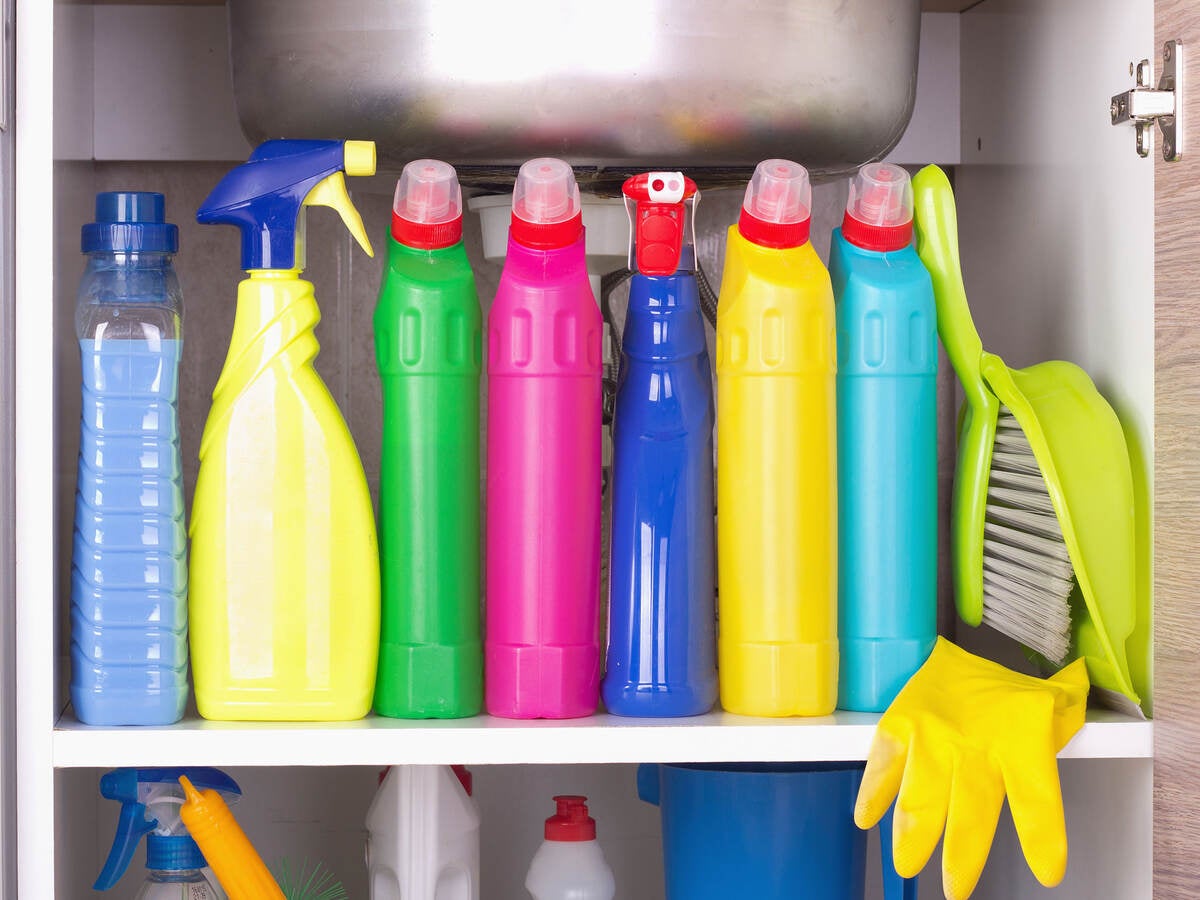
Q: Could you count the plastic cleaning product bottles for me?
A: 10